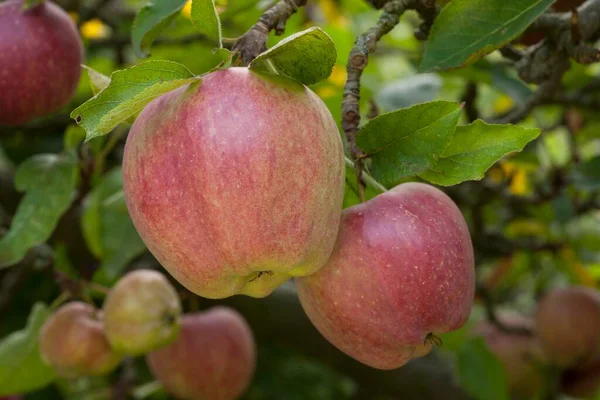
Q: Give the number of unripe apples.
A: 2